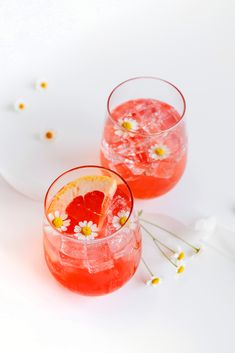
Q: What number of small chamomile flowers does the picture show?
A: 12